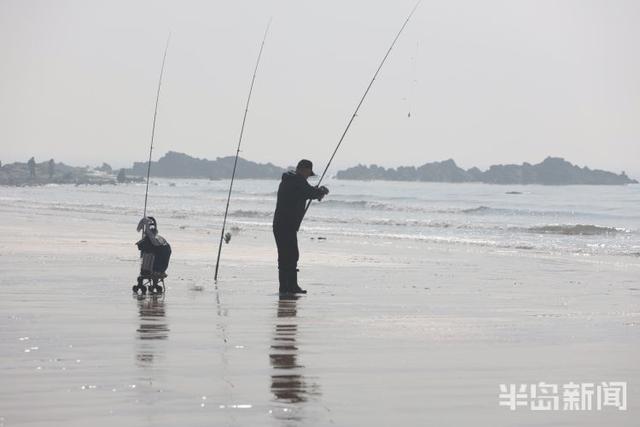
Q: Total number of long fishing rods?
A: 3